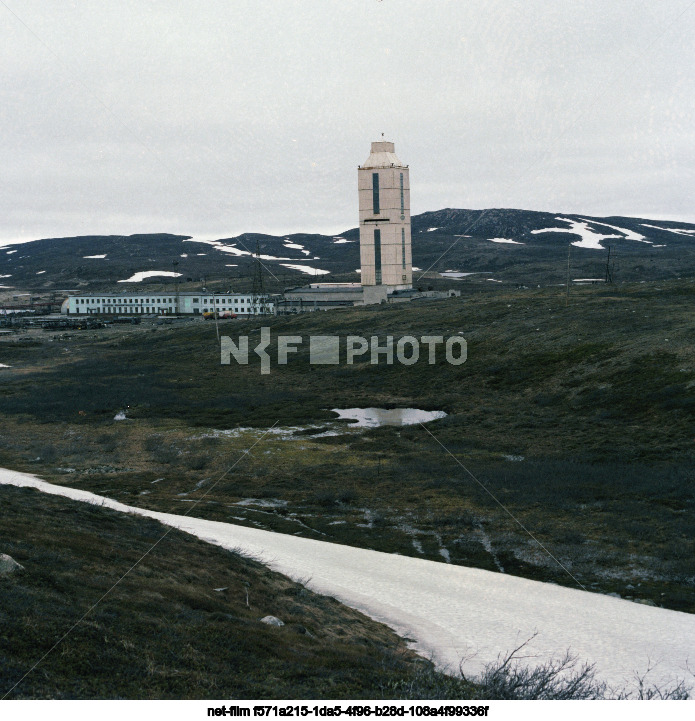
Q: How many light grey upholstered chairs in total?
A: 0